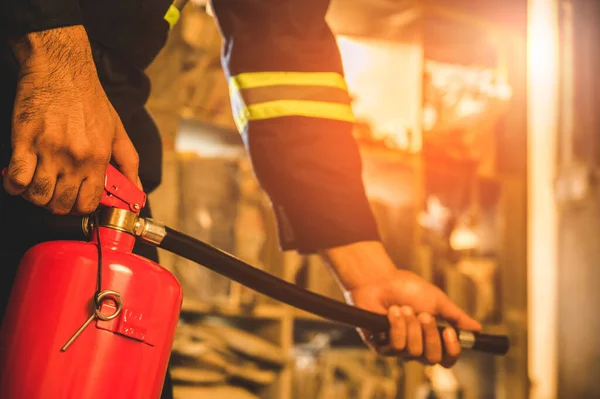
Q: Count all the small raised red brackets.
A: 1